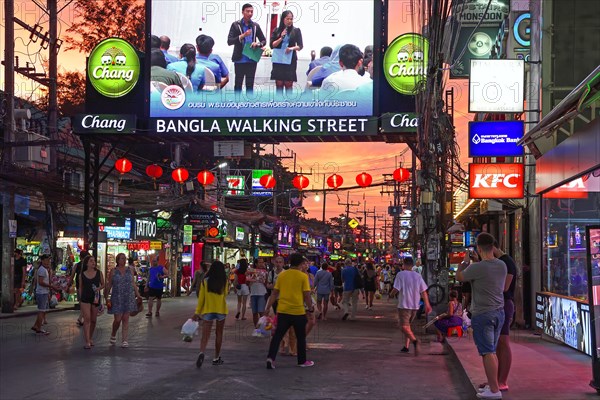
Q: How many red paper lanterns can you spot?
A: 9